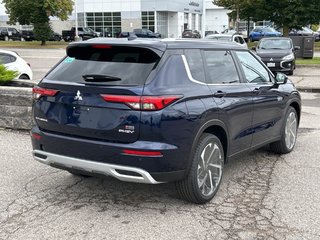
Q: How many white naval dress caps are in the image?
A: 0